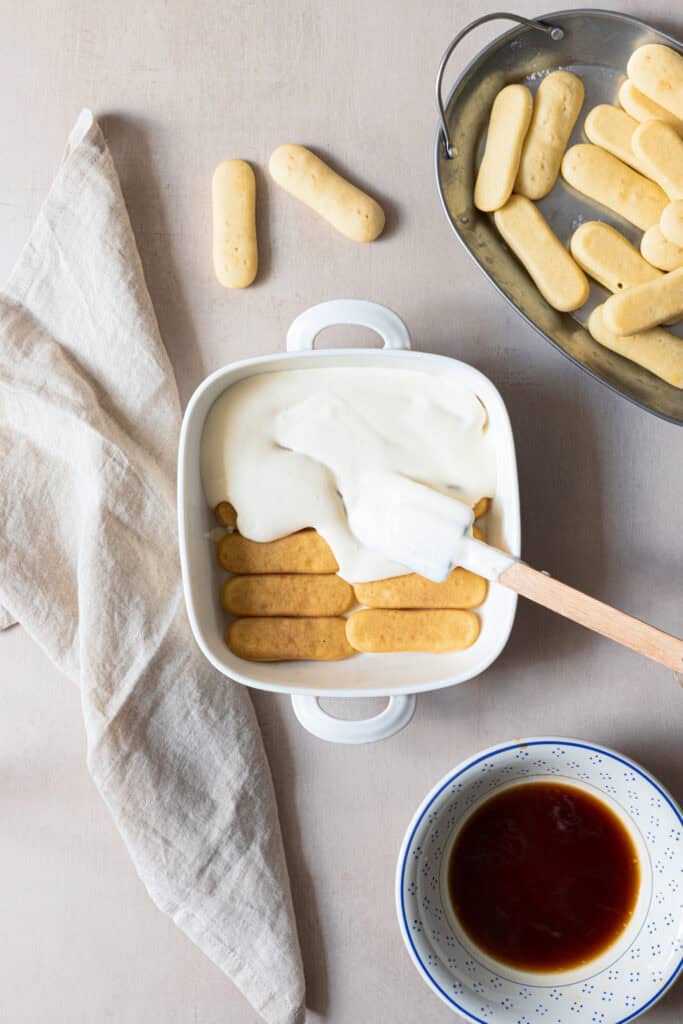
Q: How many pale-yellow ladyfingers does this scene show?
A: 15